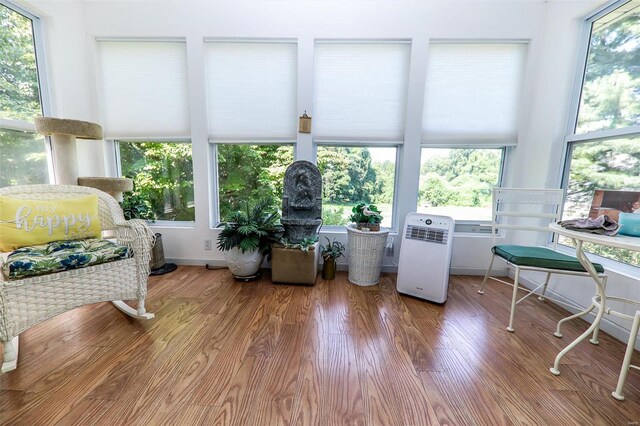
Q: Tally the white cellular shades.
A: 4